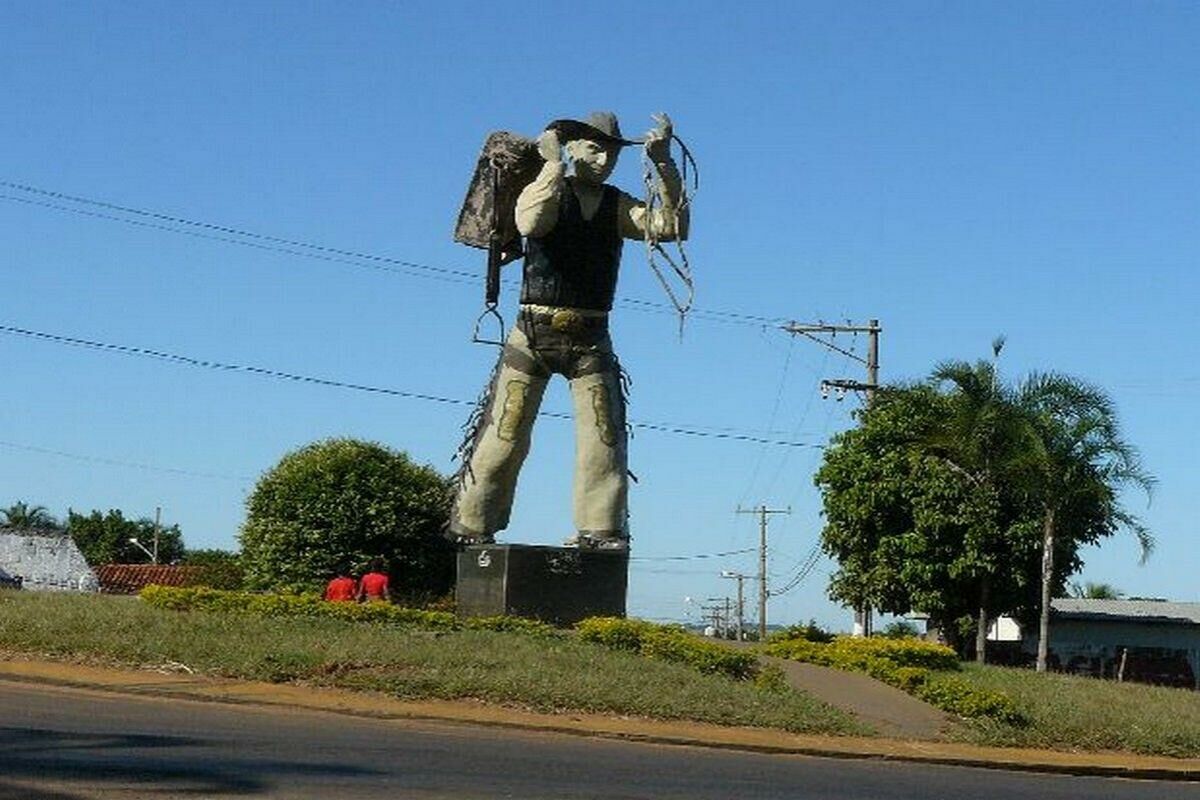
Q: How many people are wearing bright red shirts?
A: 2